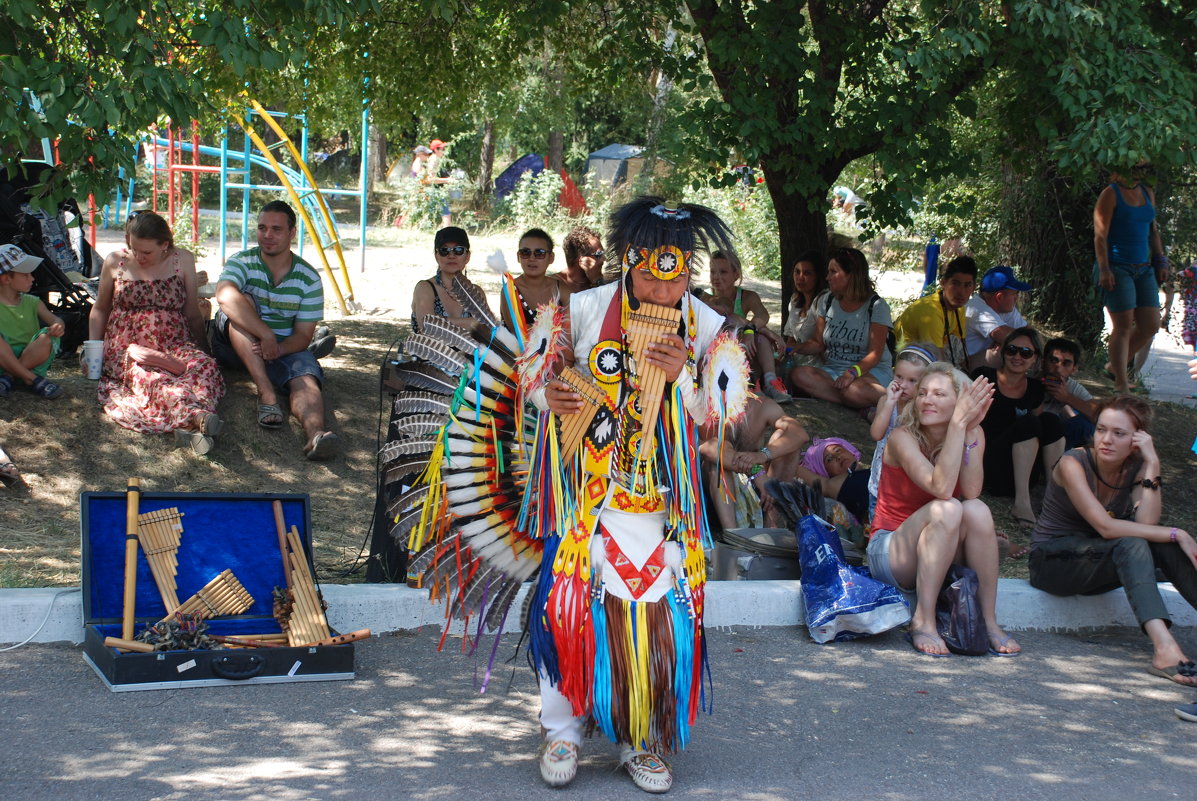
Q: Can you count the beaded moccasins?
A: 2